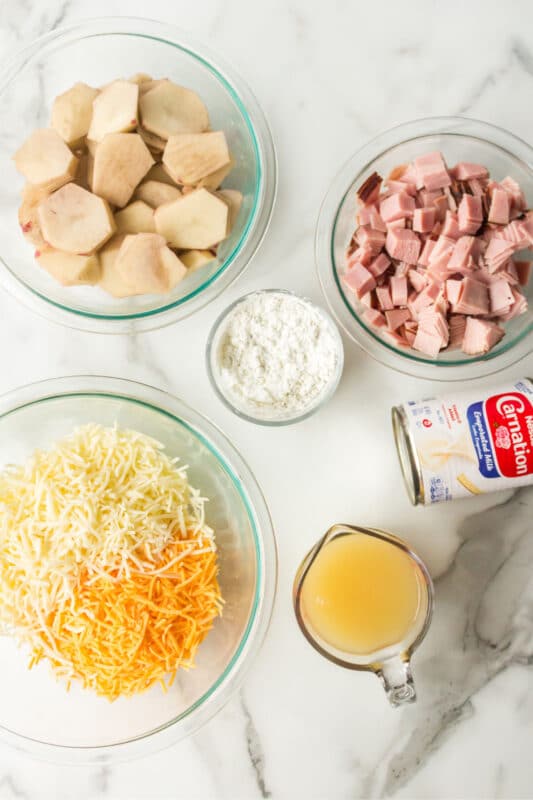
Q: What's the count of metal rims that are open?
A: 0